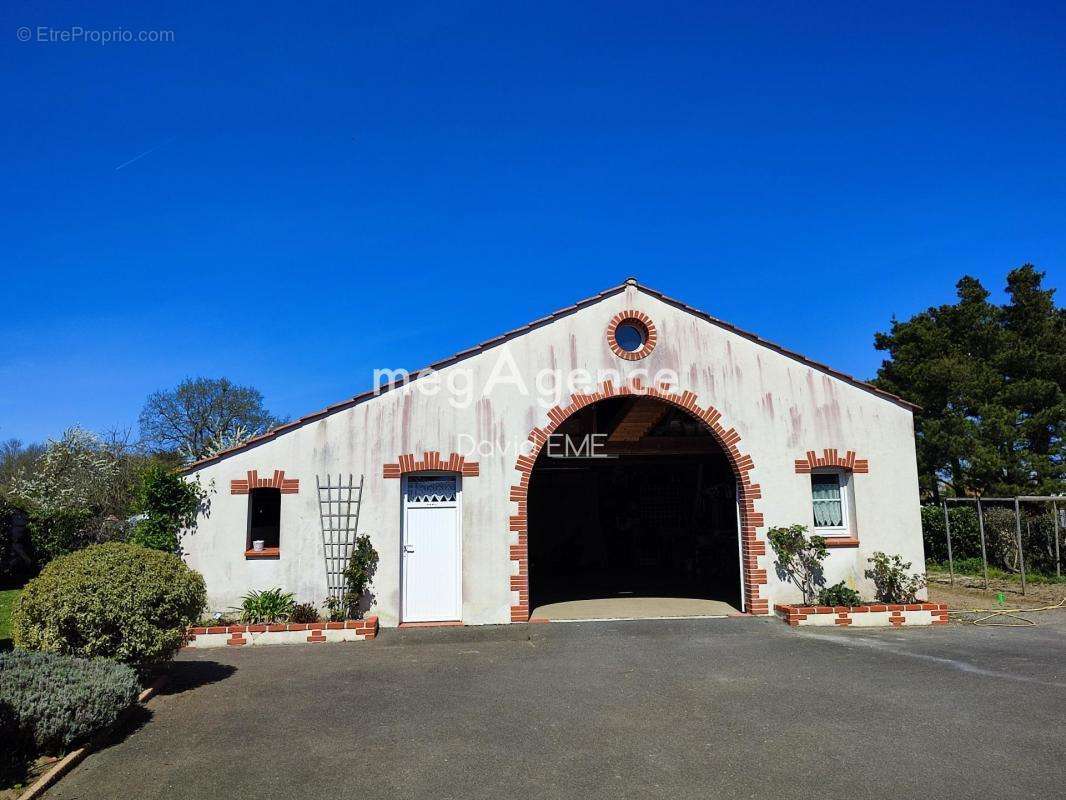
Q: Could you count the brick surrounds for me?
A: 5